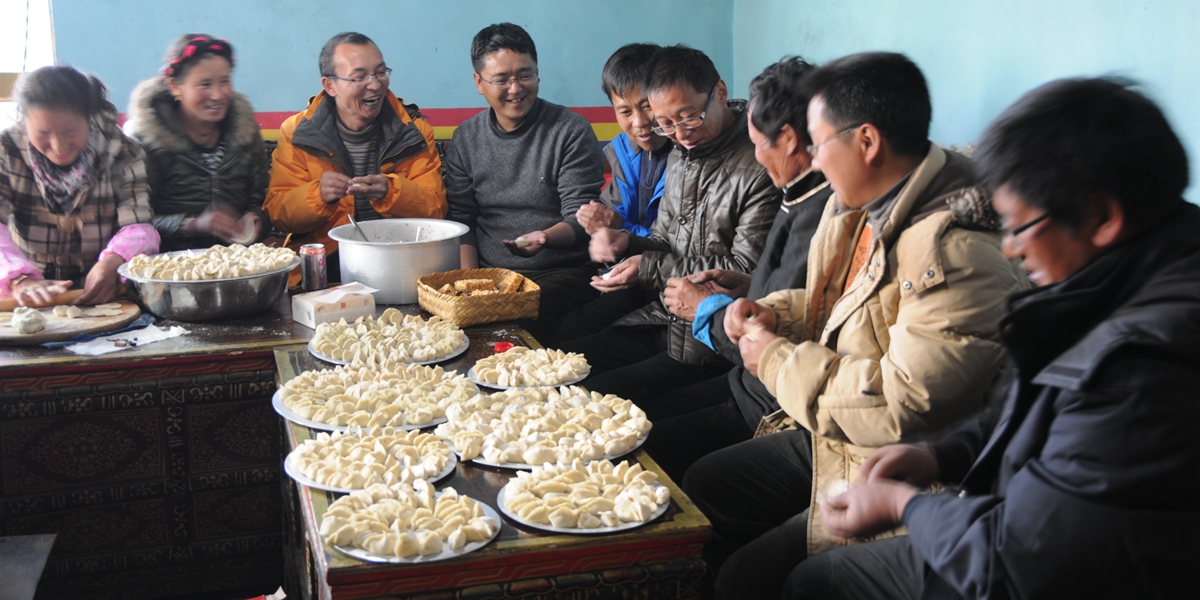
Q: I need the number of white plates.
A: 7